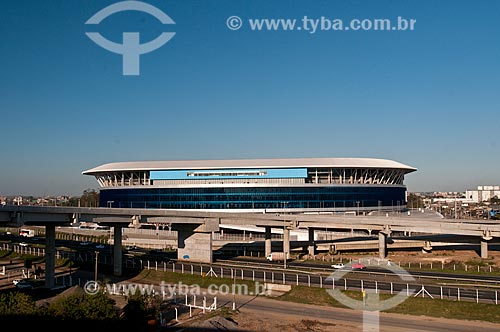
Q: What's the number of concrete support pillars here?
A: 8